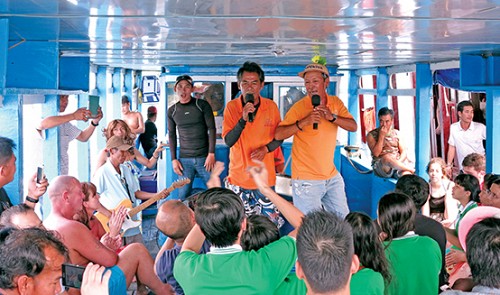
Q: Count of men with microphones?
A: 2